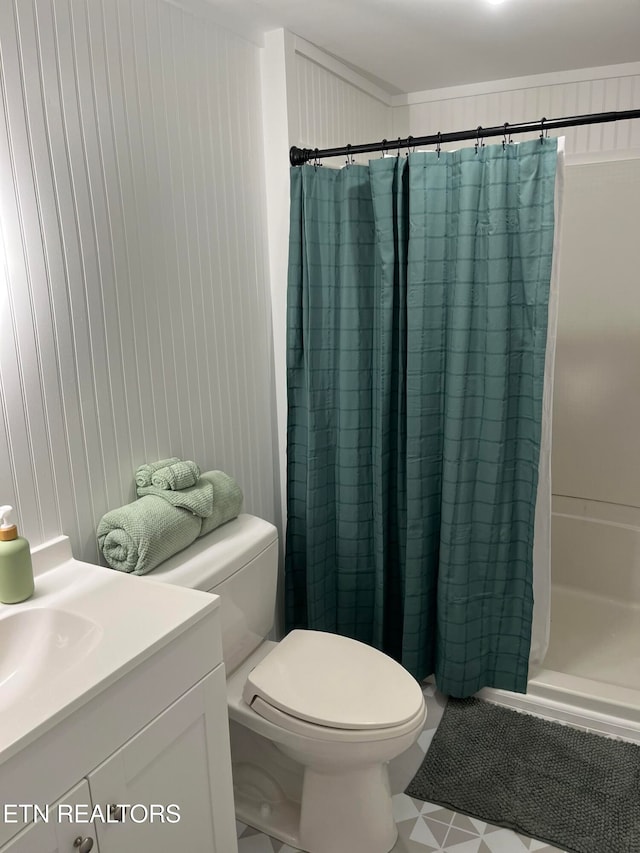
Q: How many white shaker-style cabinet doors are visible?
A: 2